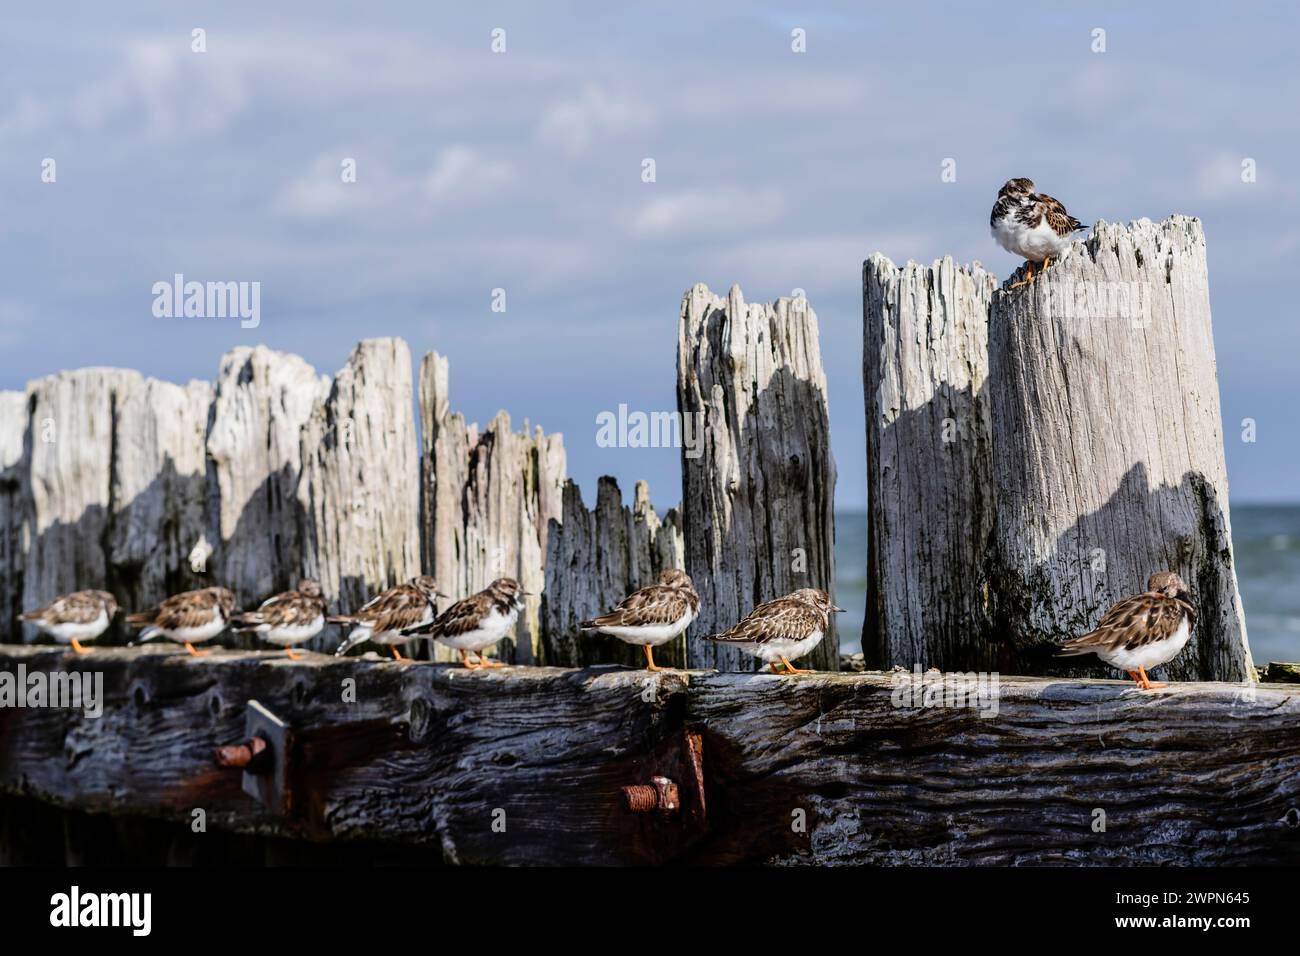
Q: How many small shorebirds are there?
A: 9